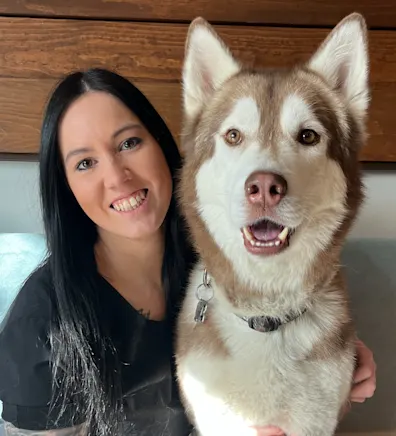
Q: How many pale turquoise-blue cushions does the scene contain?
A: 1